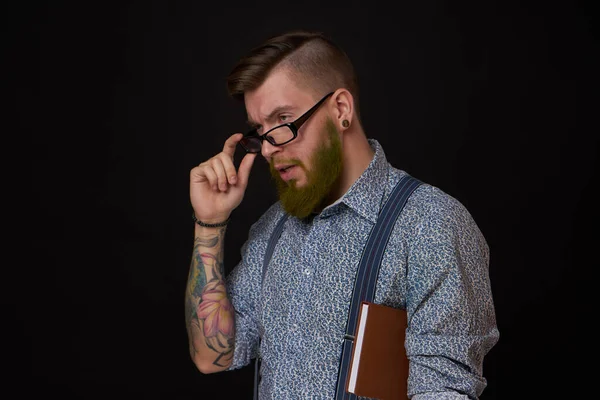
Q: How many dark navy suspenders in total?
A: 2